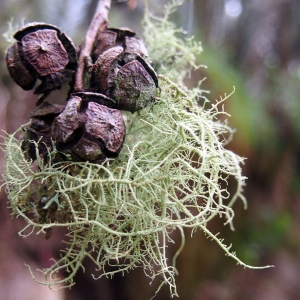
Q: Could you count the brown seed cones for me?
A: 5